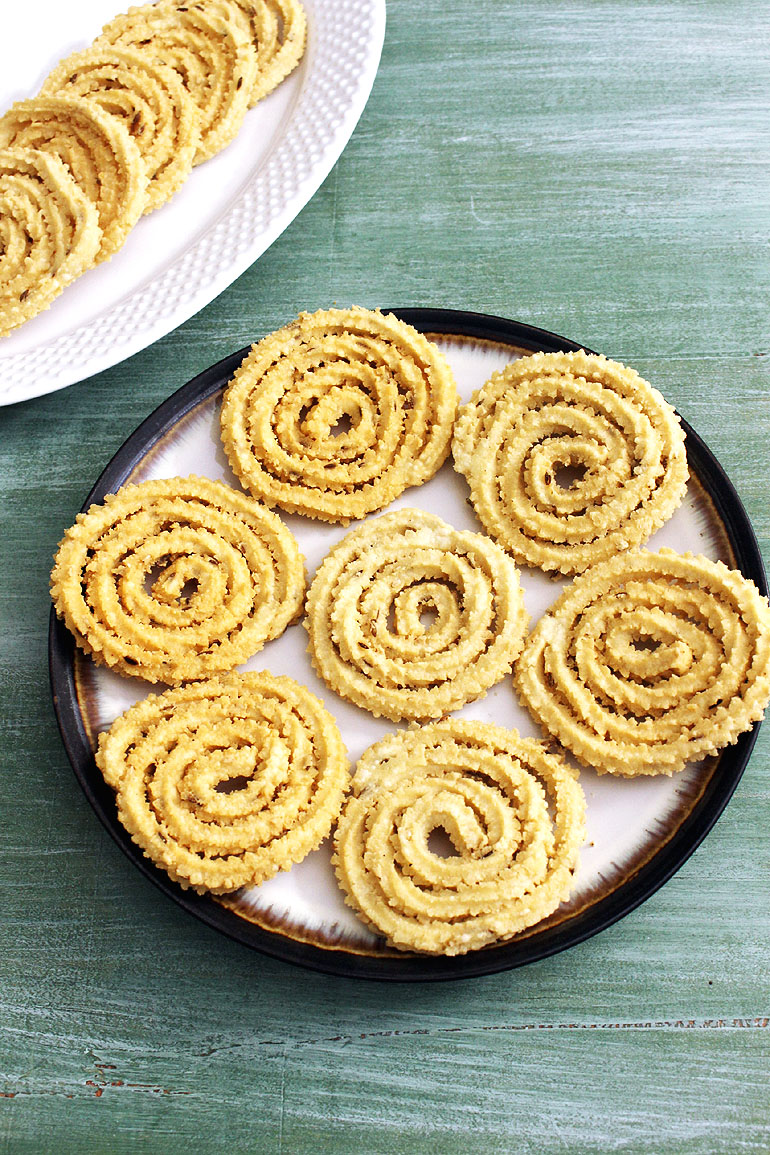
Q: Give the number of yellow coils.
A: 12